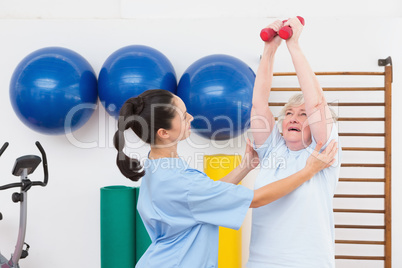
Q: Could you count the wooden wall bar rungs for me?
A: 13